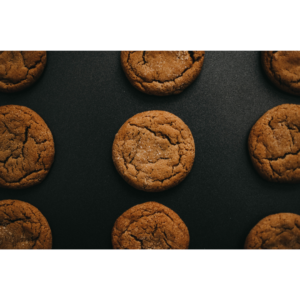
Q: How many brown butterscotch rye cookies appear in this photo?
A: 9